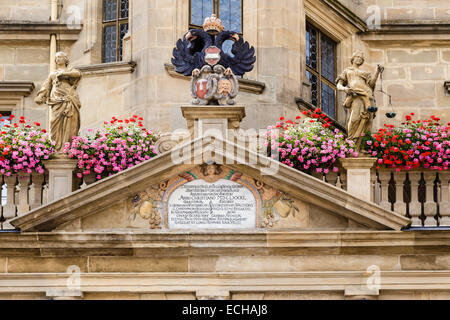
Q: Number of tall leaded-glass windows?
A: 3